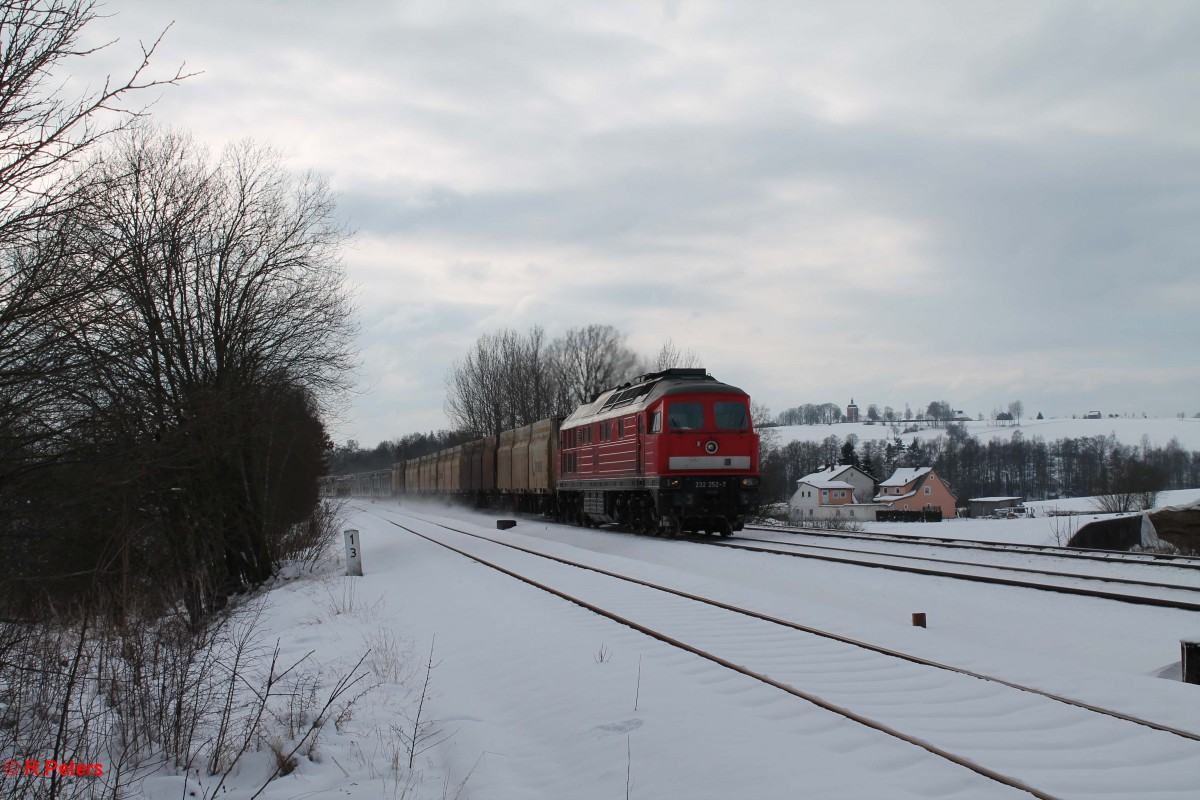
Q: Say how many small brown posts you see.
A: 1